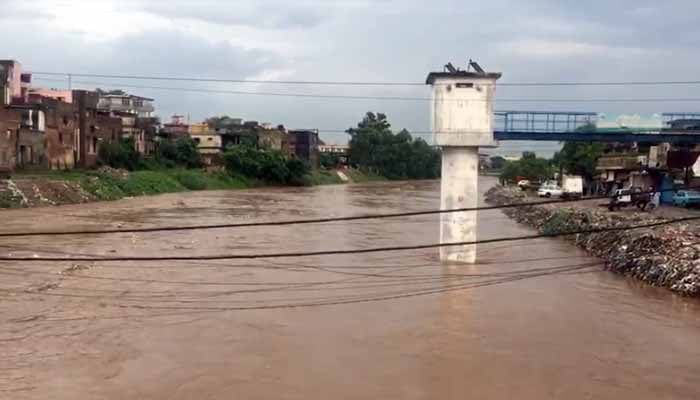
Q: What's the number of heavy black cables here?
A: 2